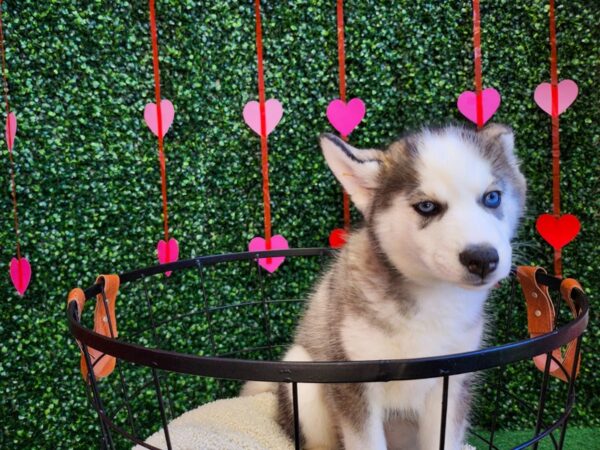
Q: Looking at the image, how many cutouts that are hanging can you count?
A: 11